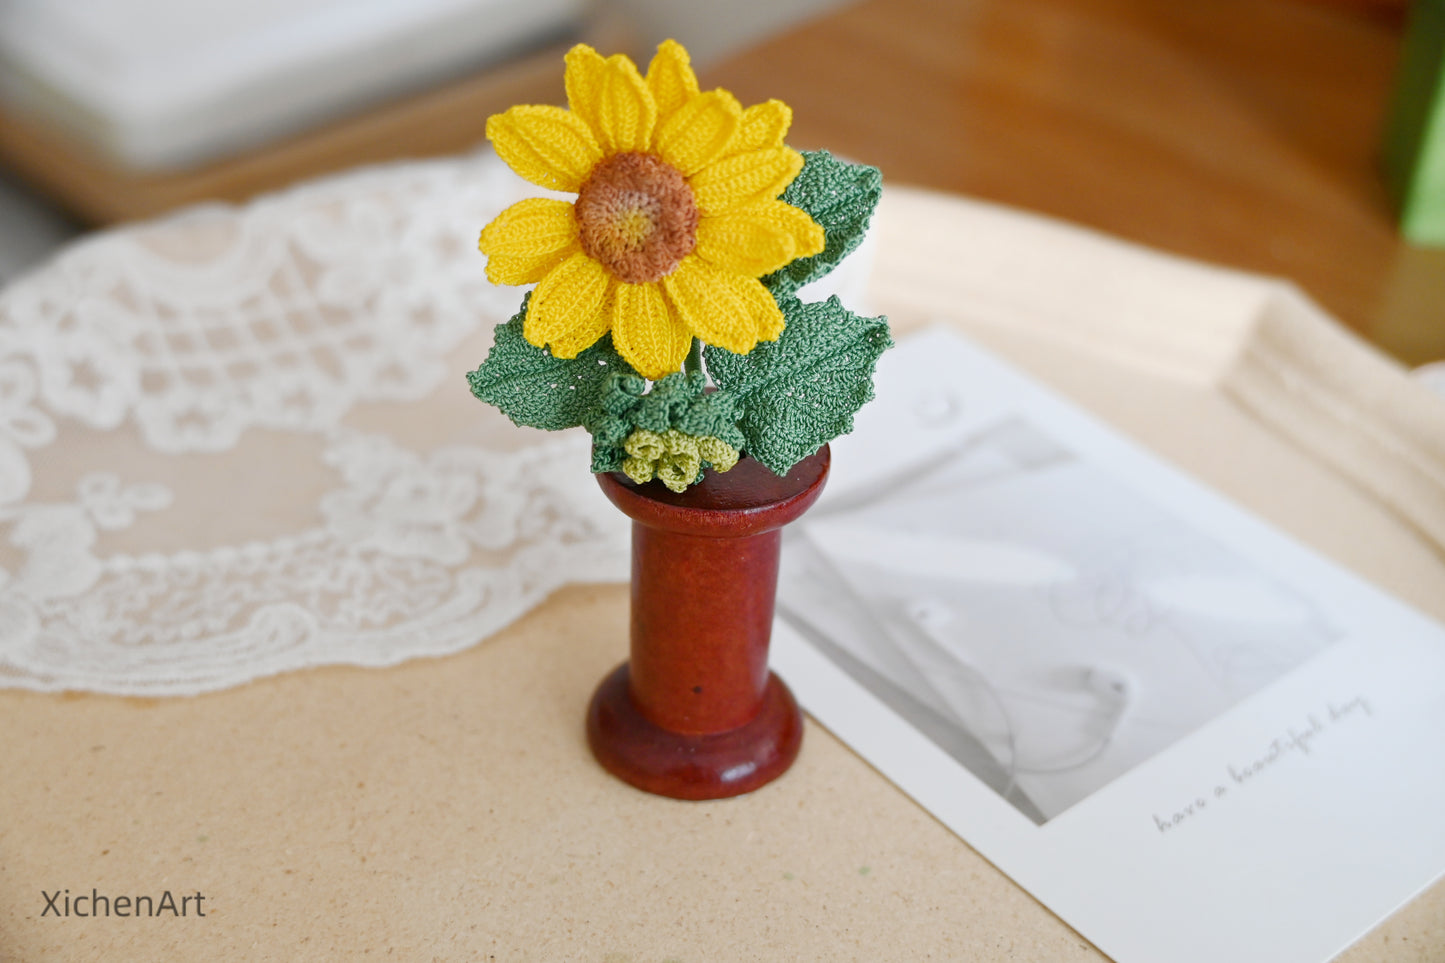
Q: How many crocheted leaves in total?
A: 3